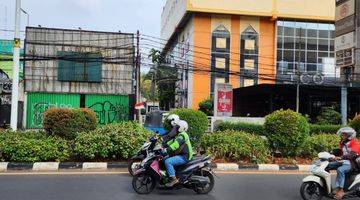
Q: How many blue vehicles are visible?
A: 1